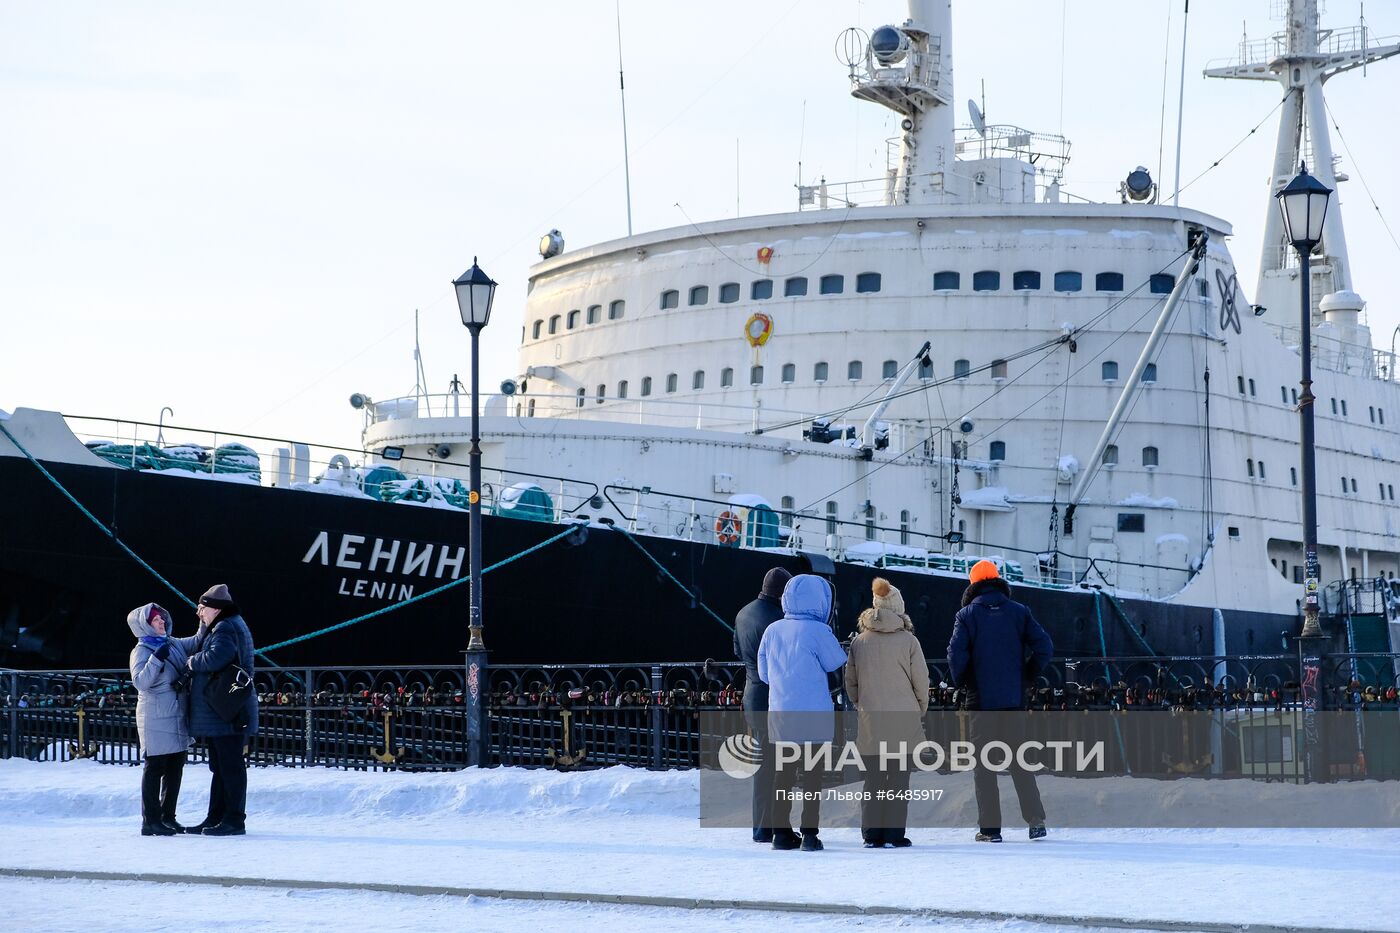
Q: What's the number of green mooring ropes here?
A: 5